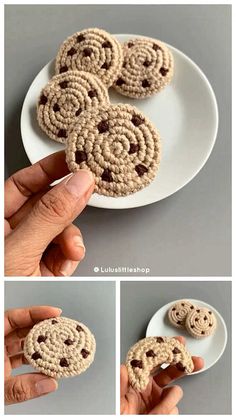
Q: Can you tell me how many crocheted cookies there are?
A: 8